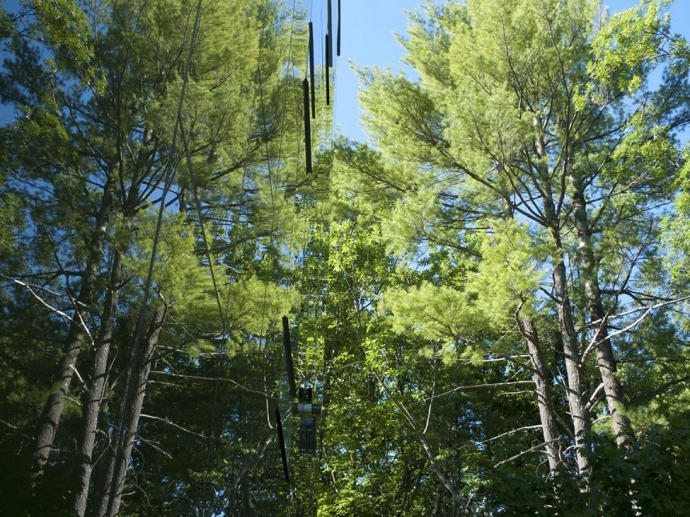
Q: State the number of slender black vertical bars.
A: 7